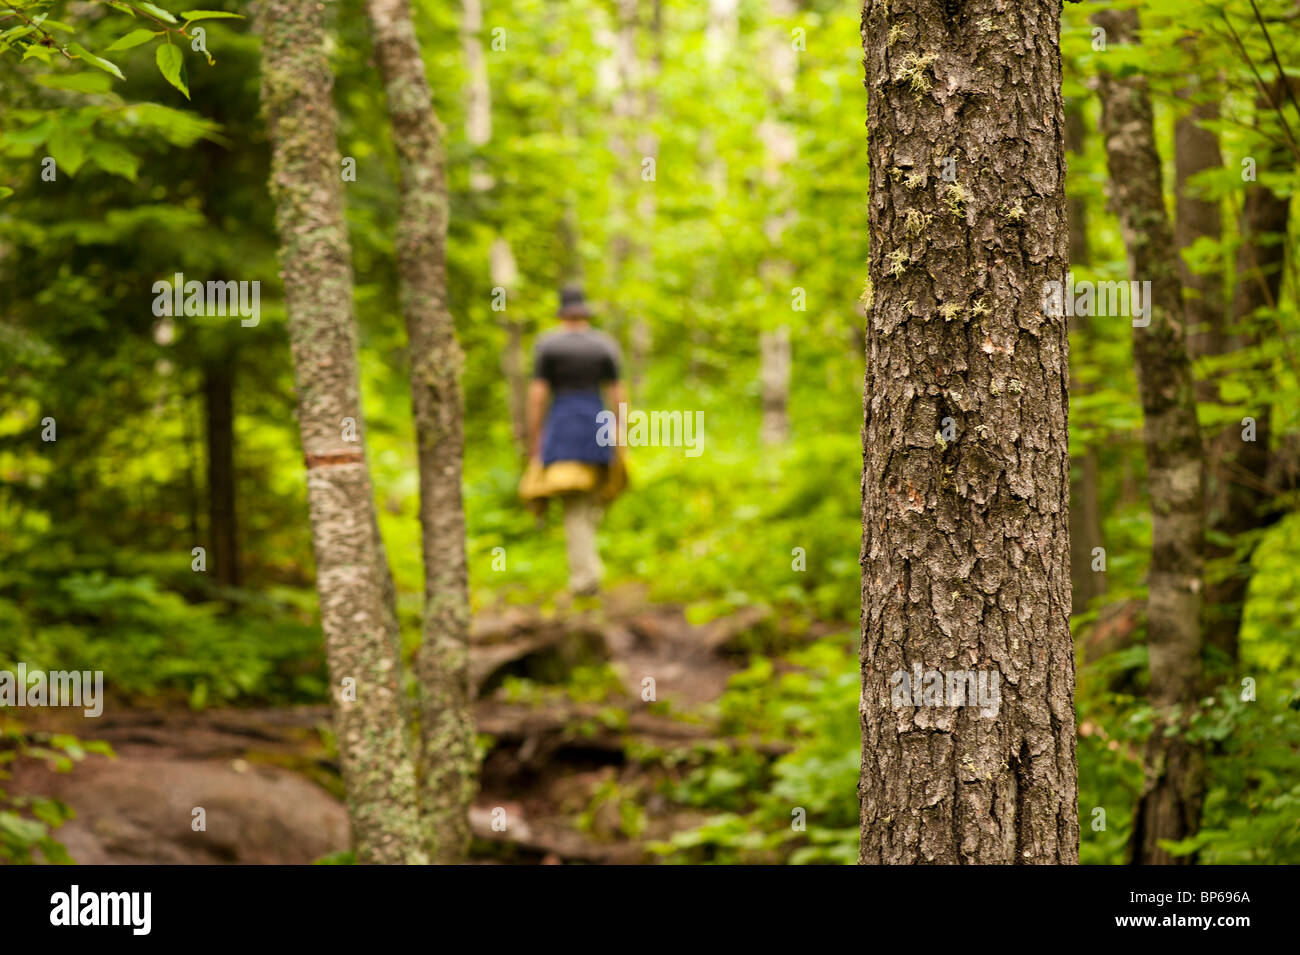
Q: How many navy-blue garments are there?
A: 1